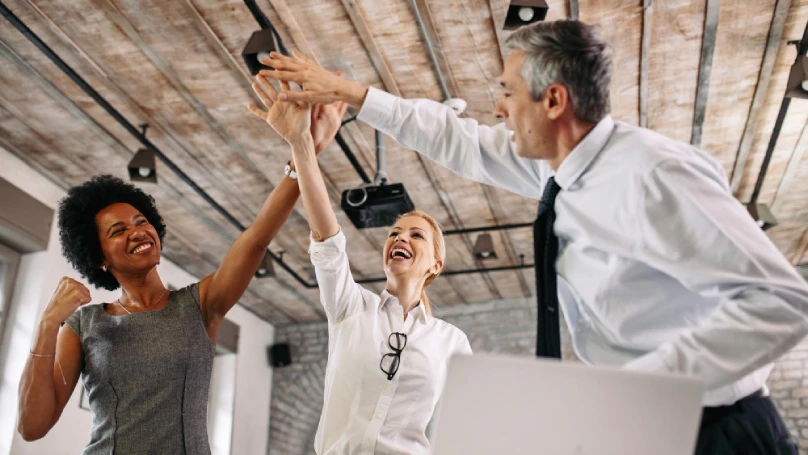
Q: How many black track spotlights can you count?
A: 7